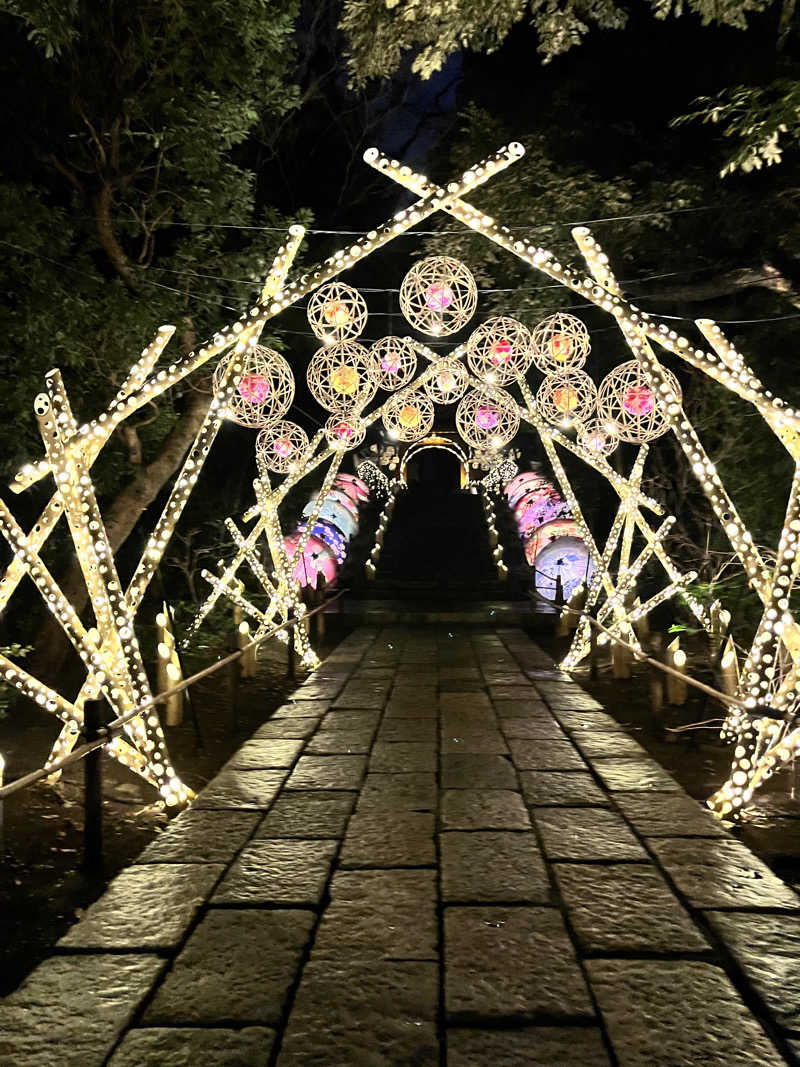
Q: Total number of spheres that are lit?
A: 15